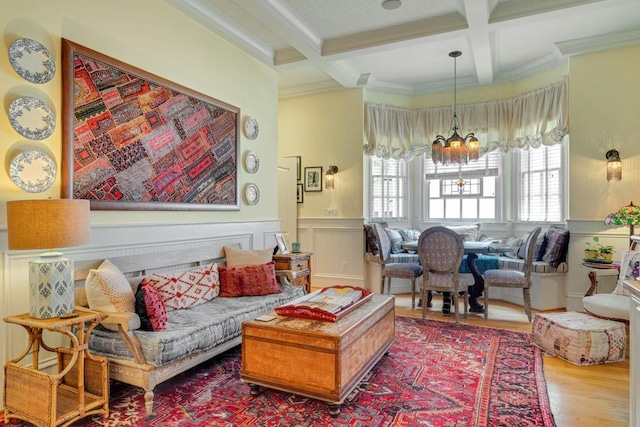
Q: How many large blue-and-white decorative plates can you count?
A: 3